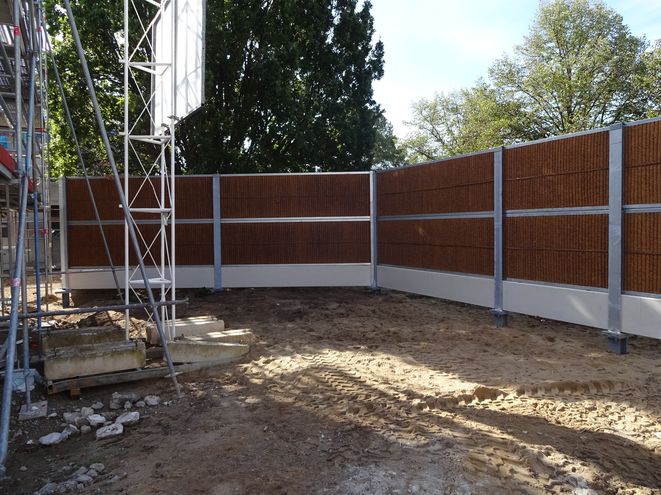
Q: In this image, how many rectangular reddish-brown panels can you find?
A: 10